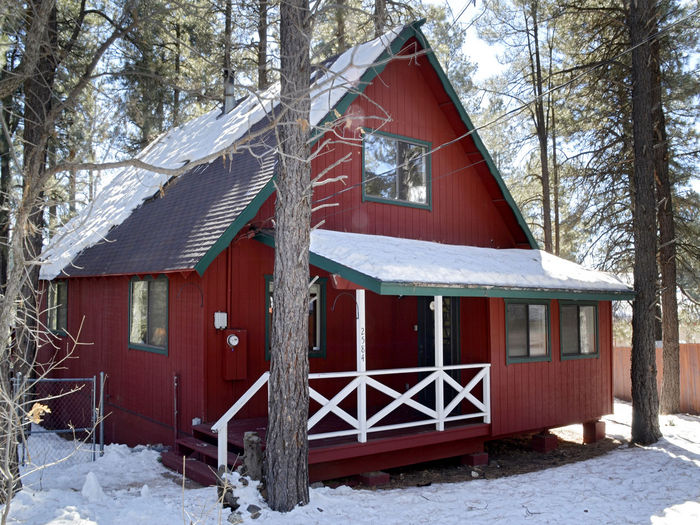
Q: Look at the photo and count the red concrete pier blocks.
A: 4